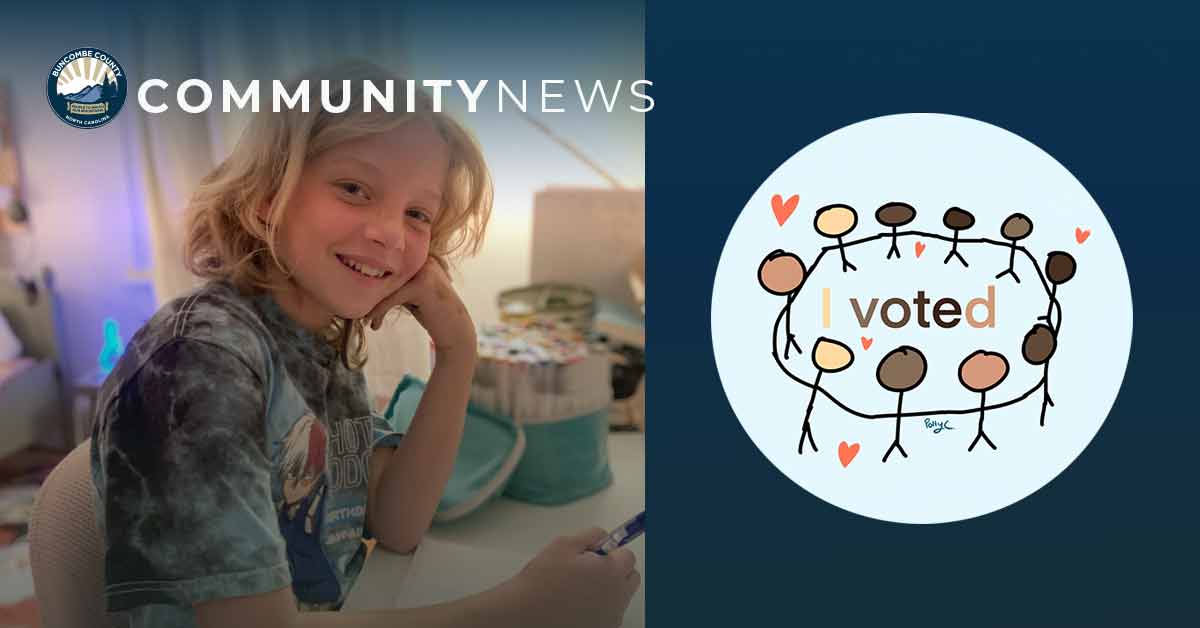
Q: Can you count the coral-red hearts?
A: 5